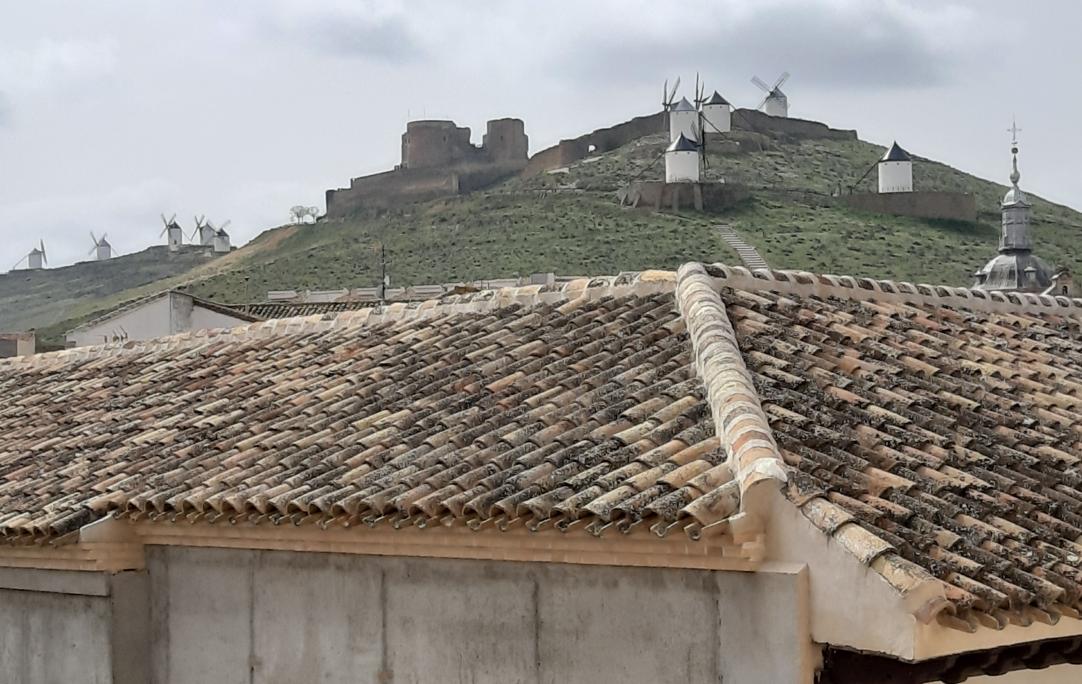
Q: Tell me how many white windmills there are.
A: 10